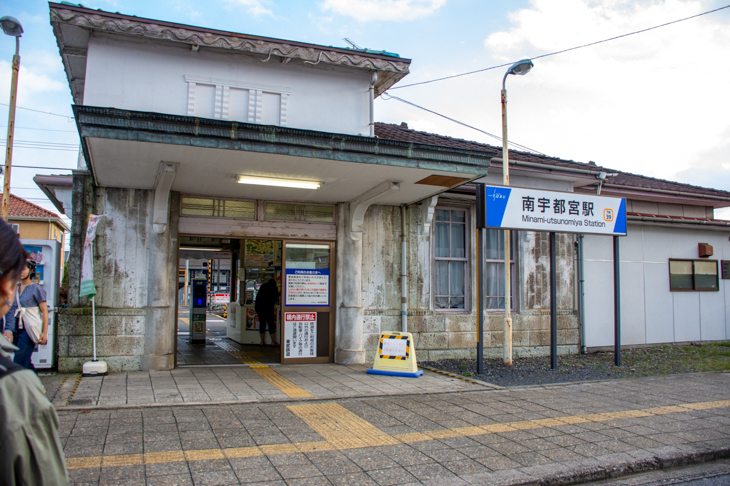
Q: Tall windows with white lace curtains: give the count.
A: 2